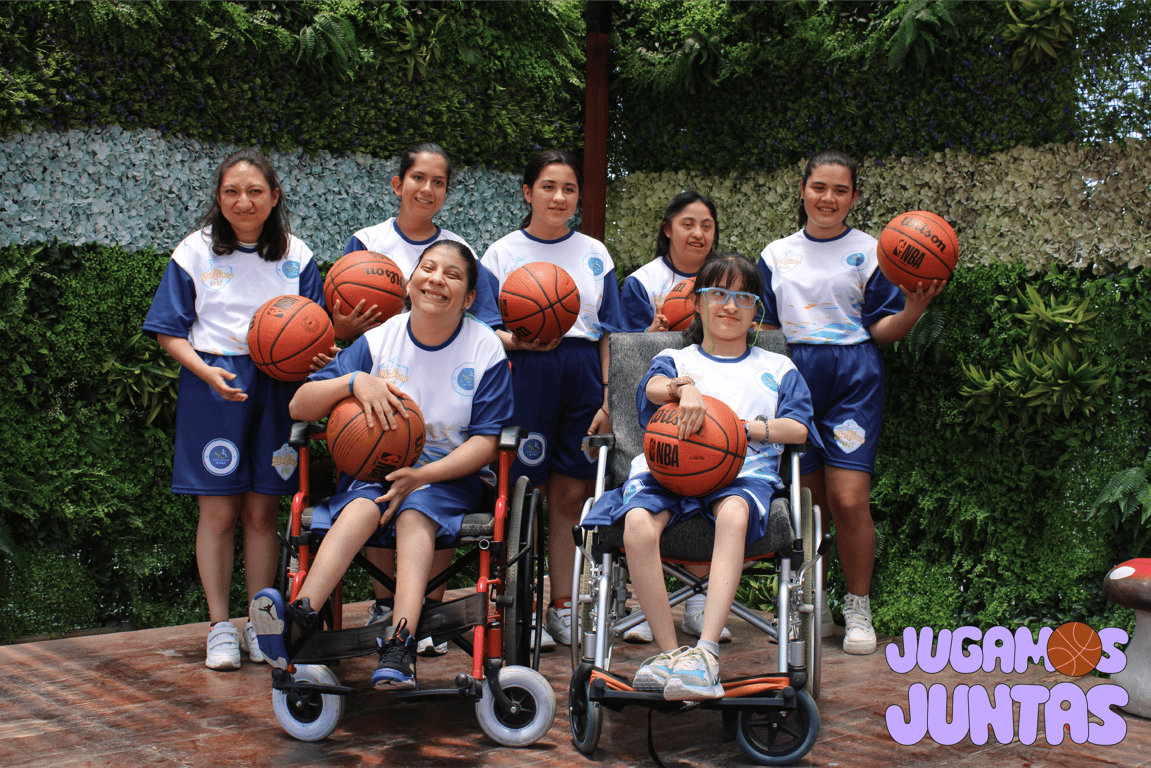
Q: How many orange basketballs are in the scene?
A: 7